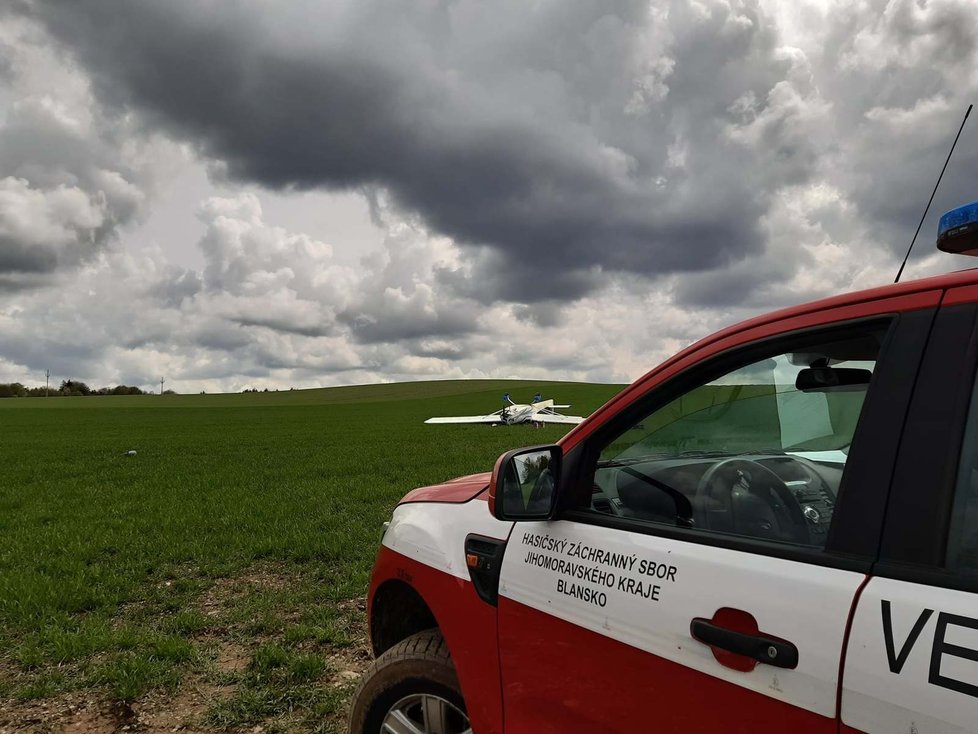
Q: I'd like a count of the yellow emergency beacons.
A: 0